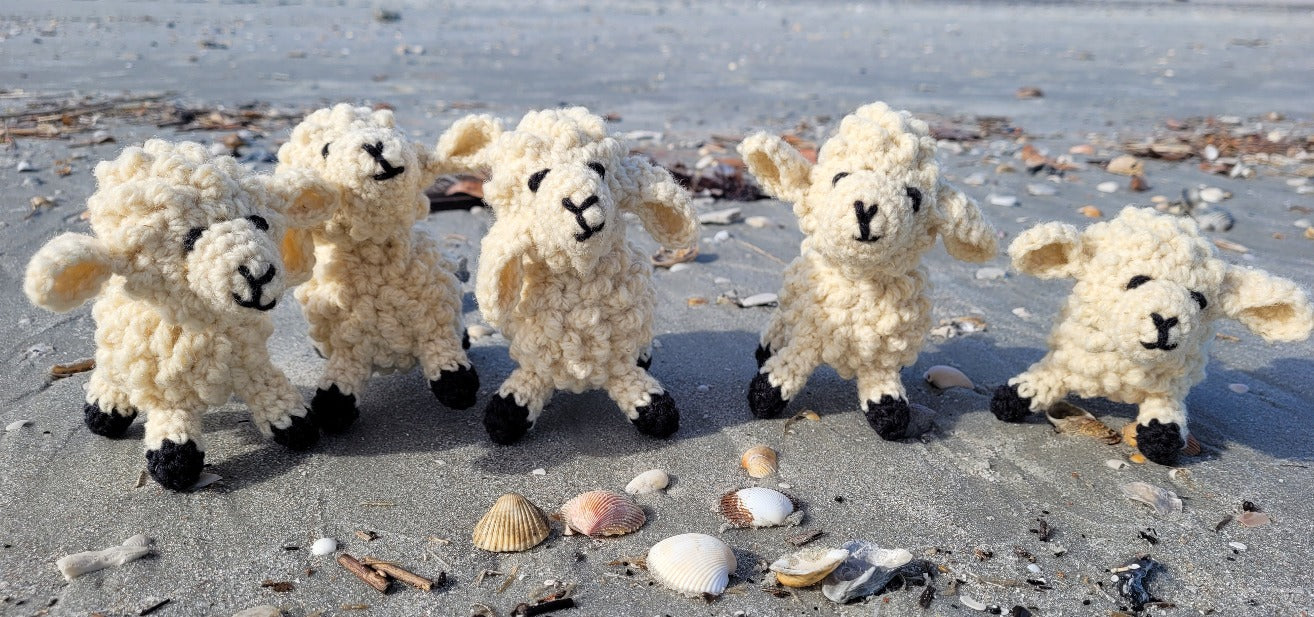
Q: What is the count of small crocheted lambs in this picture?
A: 5